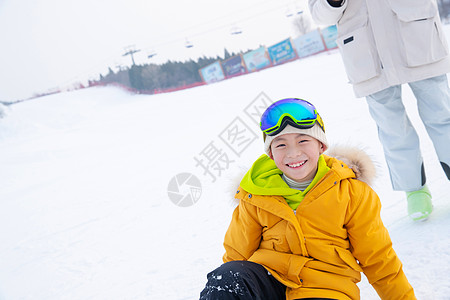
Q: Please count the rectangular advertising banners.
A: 6